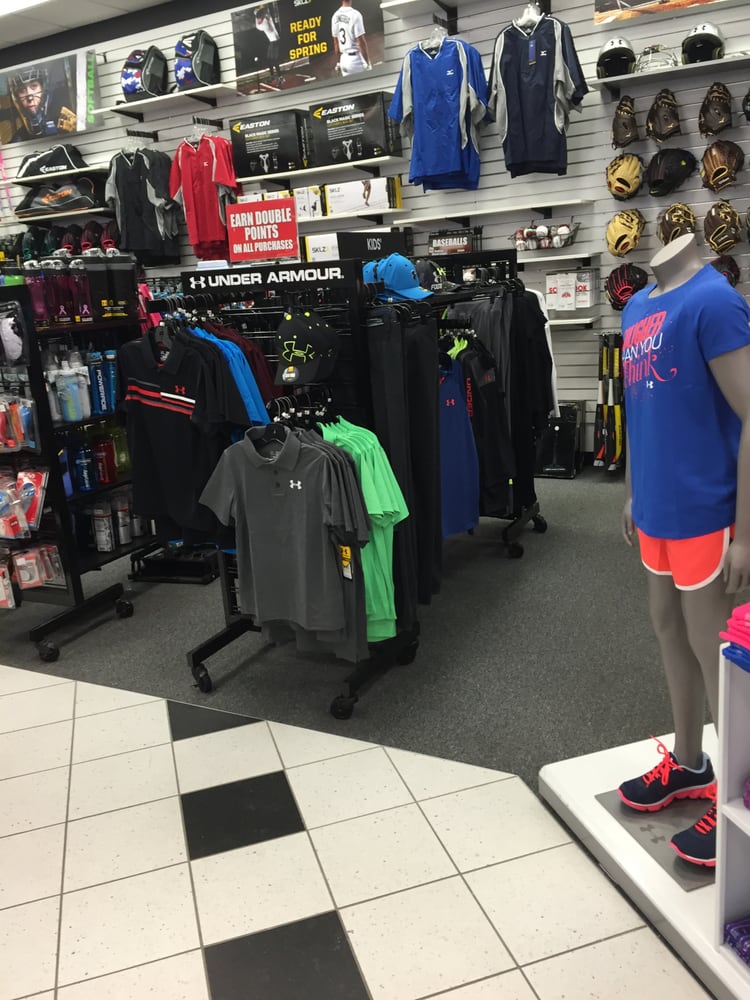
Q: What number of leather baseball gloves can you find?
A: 11